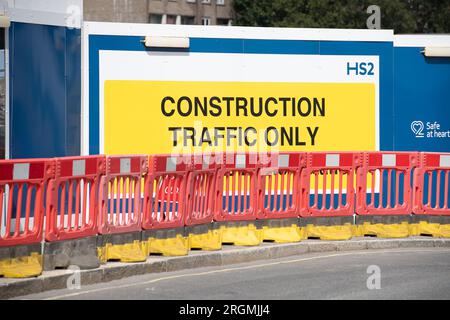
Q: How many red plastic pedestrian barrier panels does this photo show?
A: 10